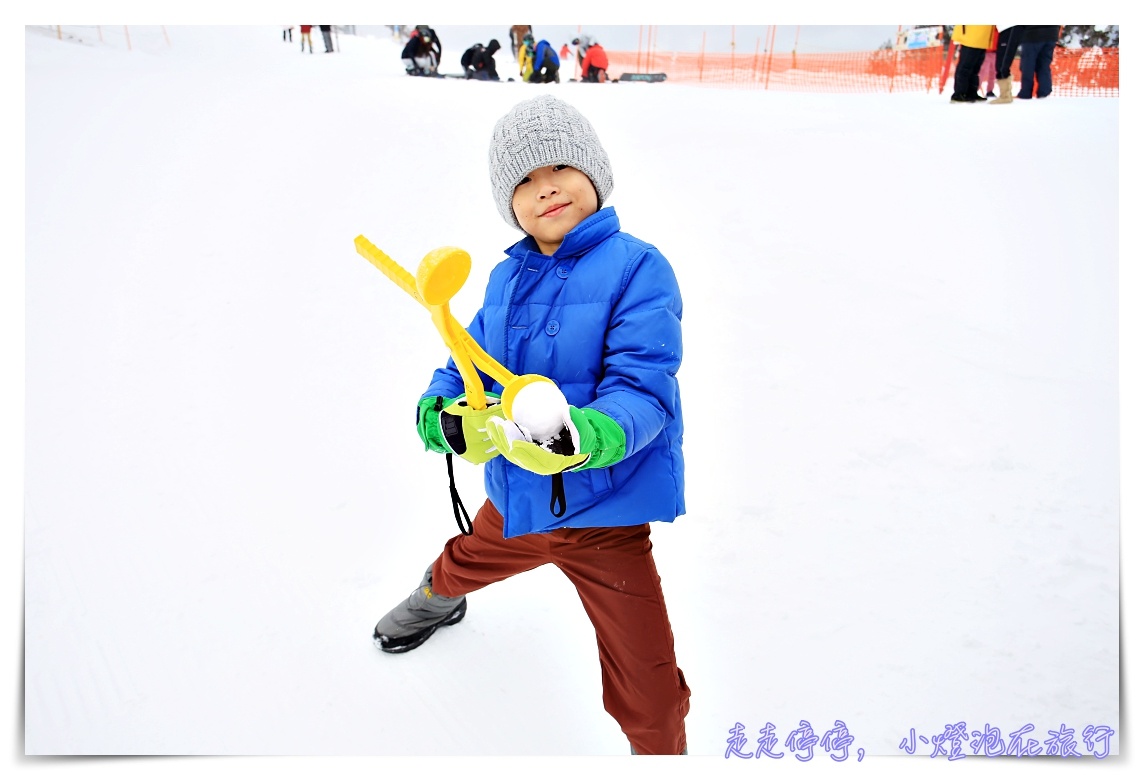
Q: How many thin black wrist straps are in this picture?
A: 2